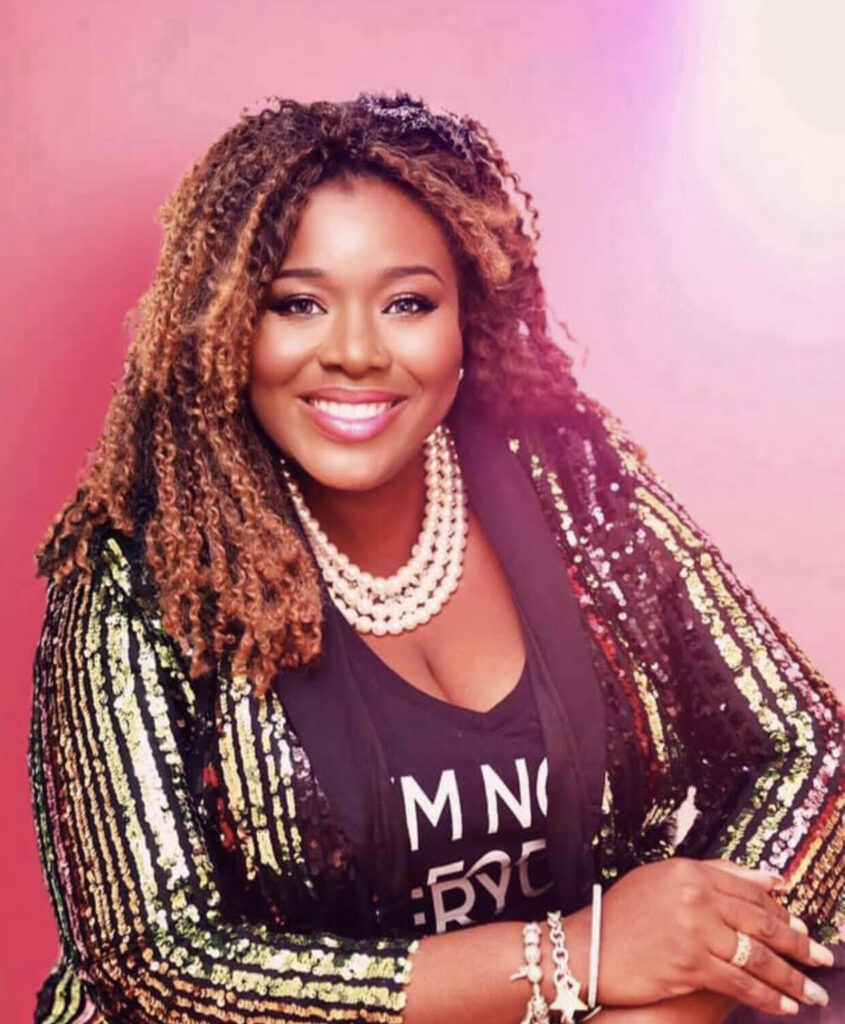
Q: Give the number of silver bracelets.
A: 3